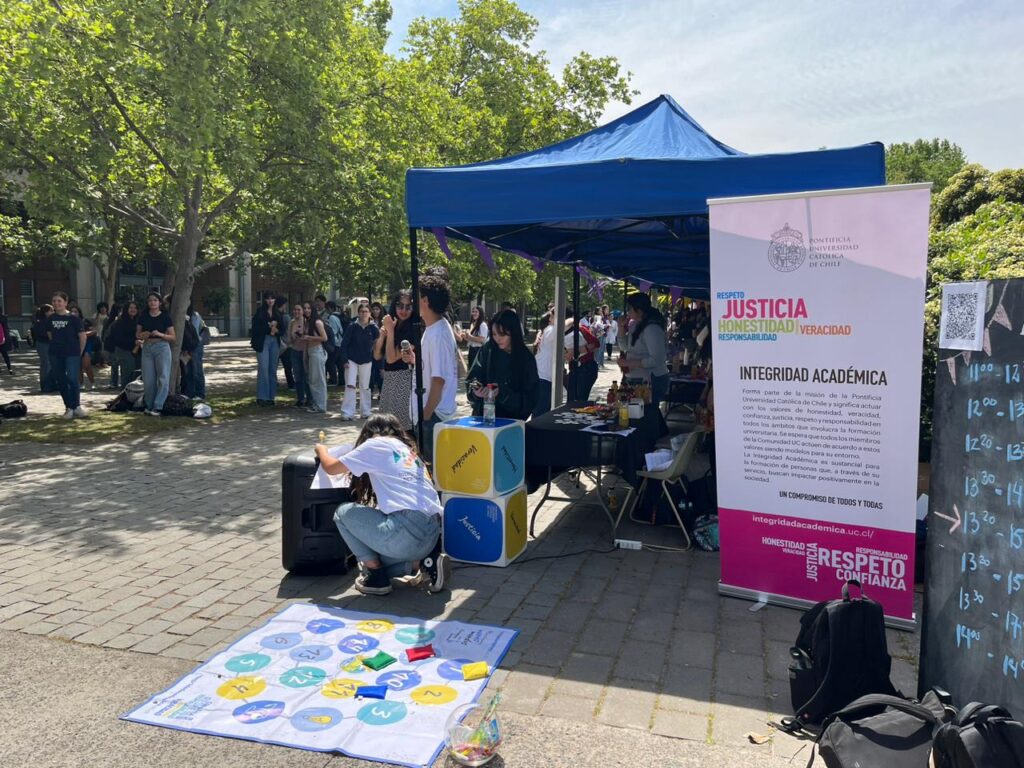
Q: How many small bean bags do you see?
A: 4